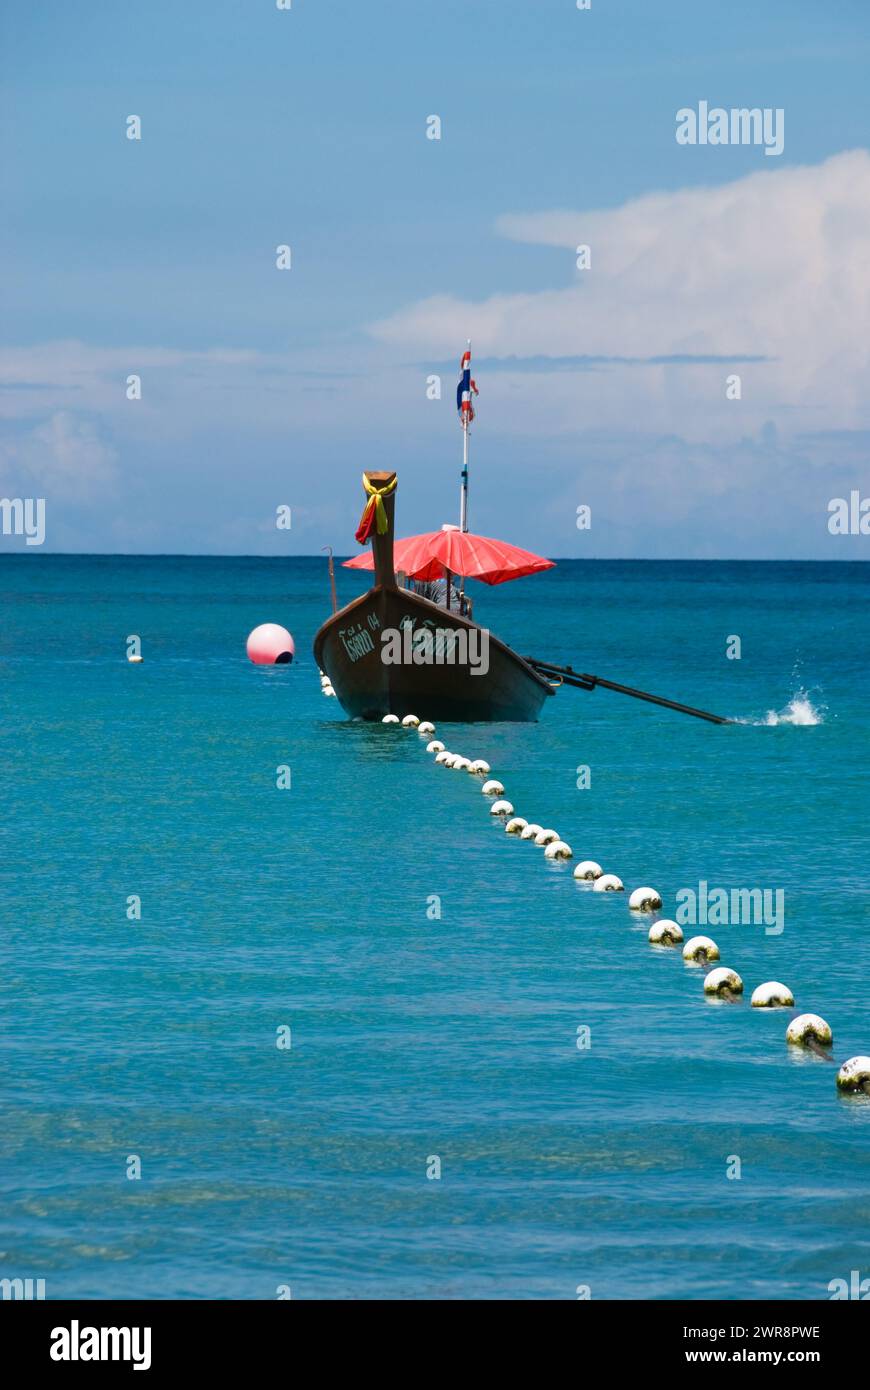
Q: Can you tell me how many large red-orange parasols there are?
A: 1